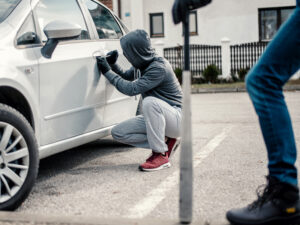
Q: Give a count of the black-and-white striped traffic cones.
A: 0